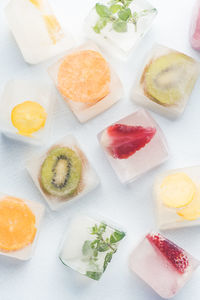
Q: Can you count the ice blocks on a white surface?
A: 12